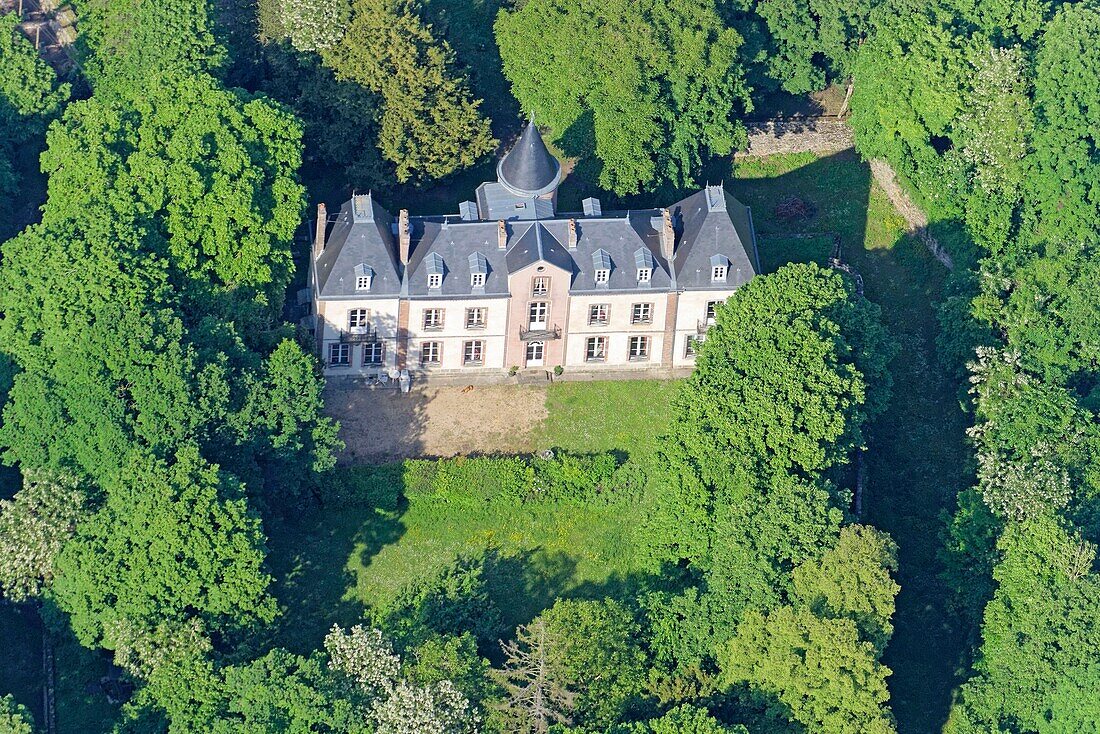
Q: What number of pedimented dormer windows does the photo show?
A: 6